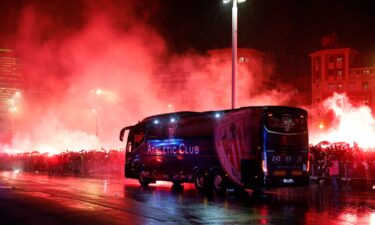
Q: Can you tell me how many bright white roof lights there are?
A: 3